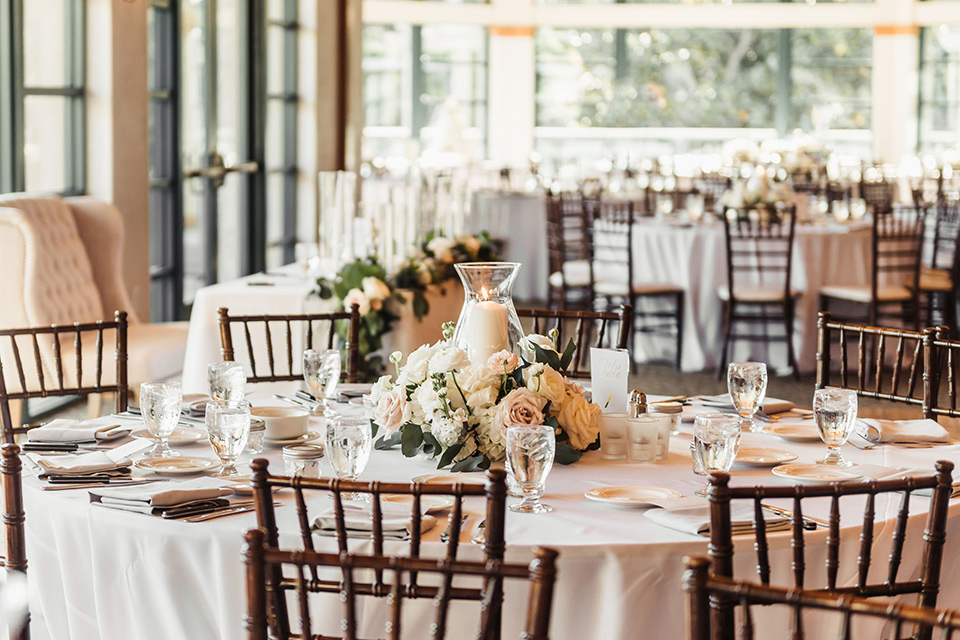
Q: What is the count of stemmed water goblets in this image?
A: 9